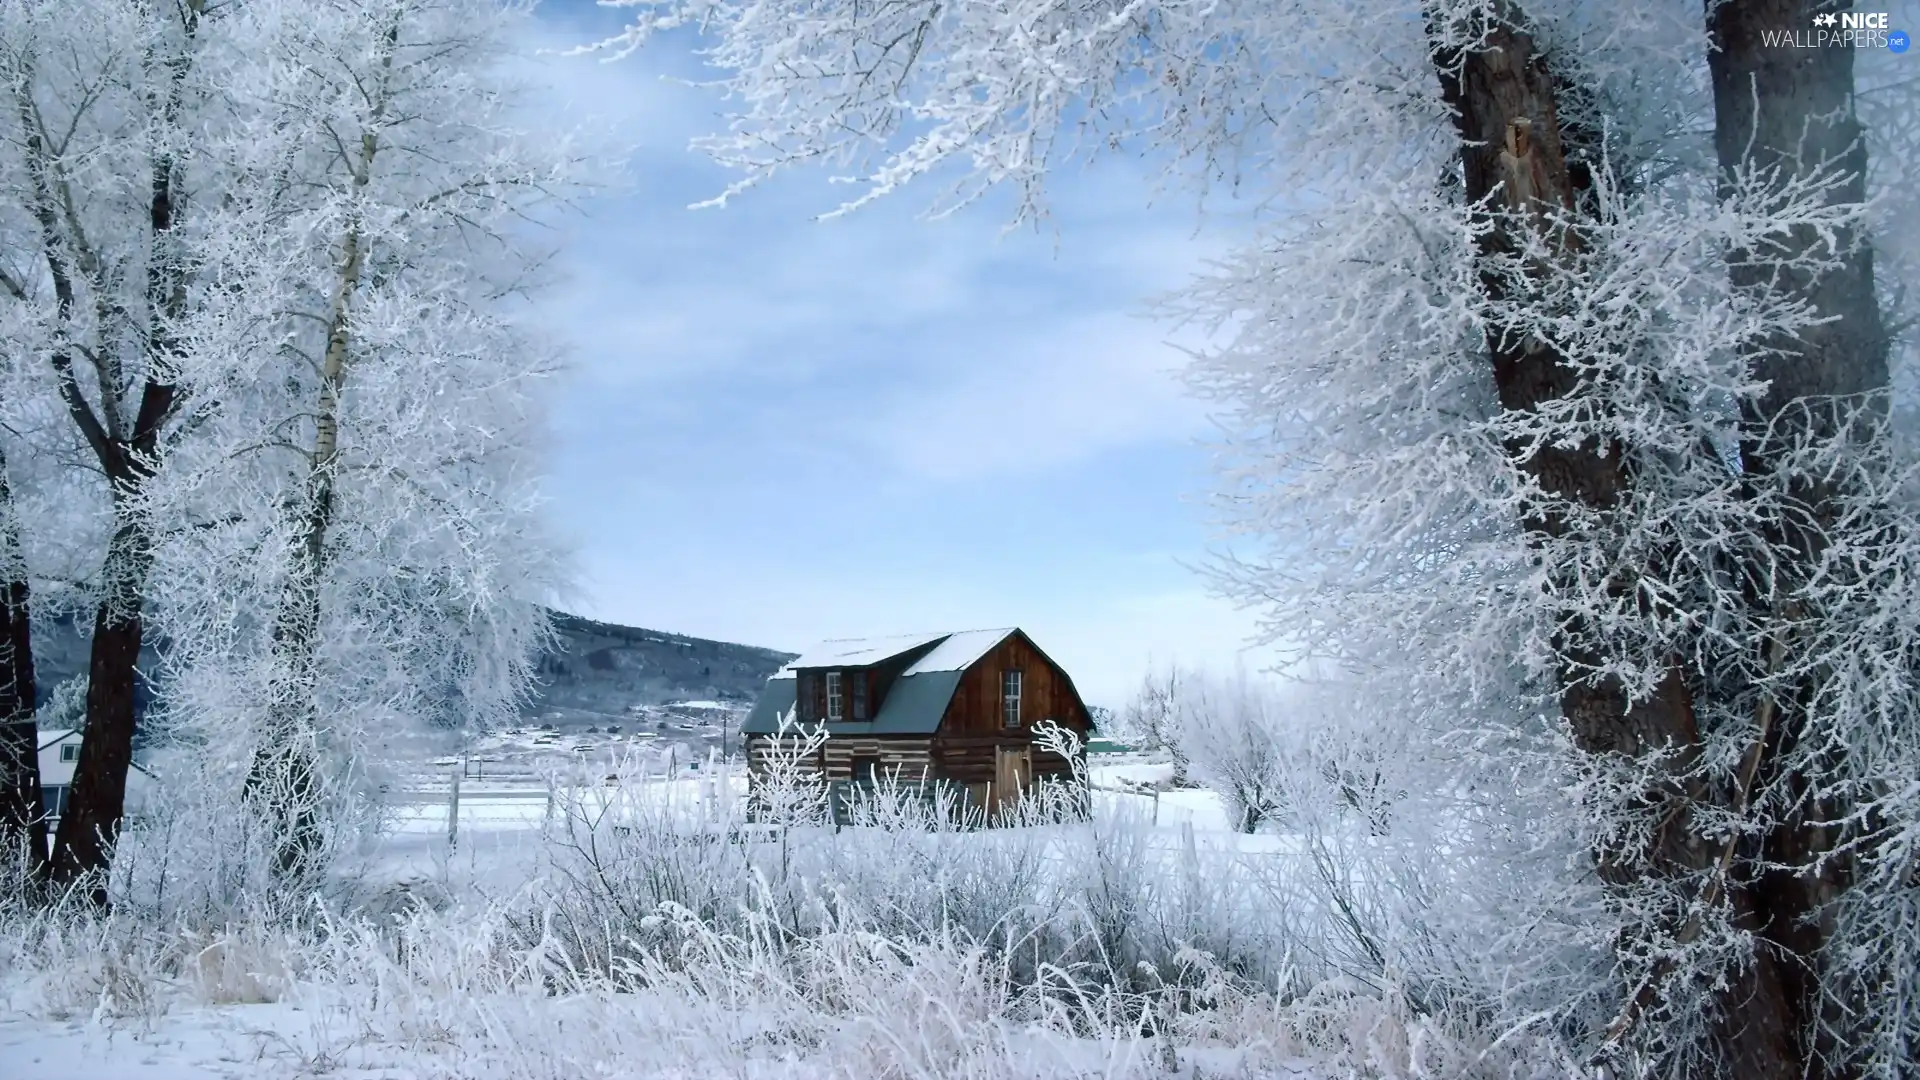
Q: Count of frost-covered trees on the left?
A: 3